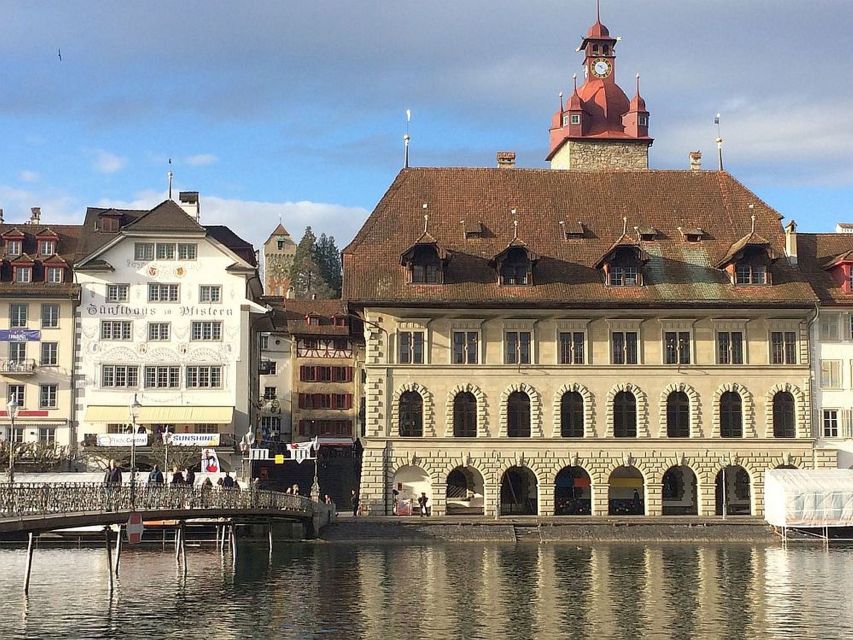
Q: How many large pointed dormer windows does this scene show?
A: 4